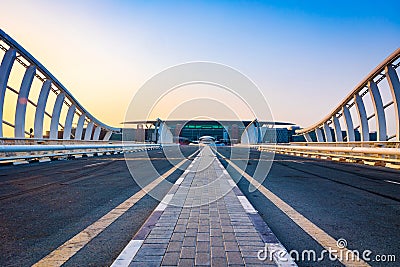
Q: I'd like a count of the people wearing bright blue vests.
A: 0